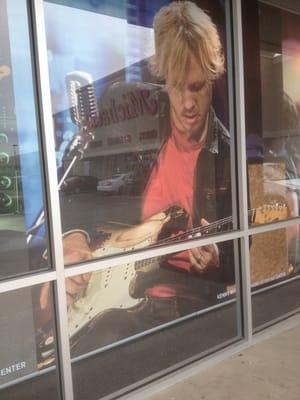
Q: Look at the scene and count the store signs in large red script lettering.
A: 1